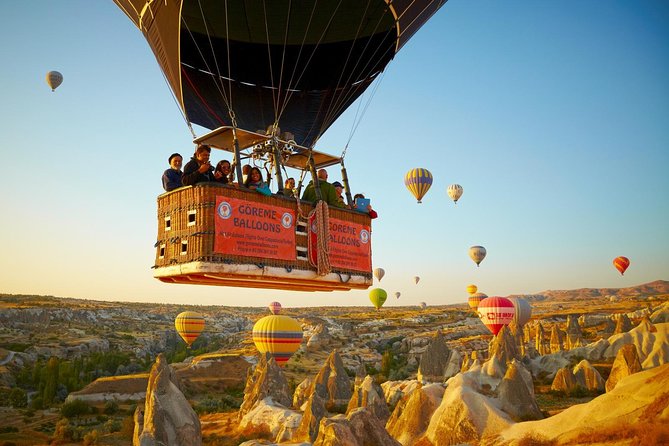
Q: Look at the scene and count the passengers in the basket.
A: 9